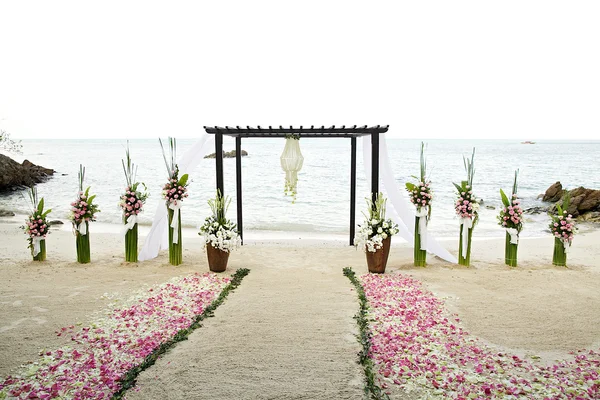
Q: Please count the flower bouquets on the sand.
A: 10